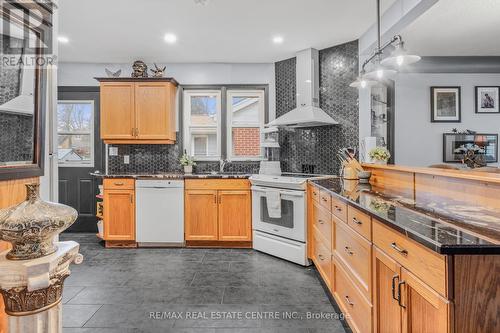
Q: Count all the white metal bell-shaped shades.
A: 3